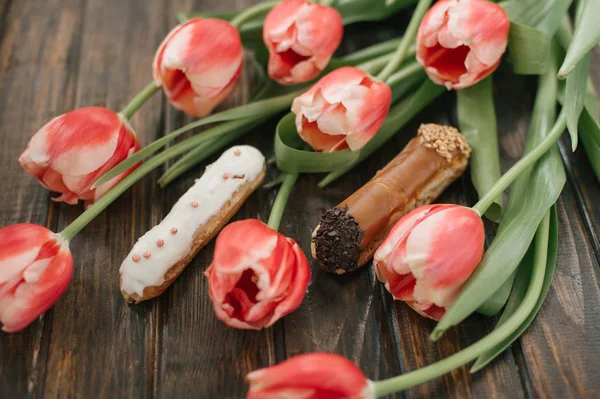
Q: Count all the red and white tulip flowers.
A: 9